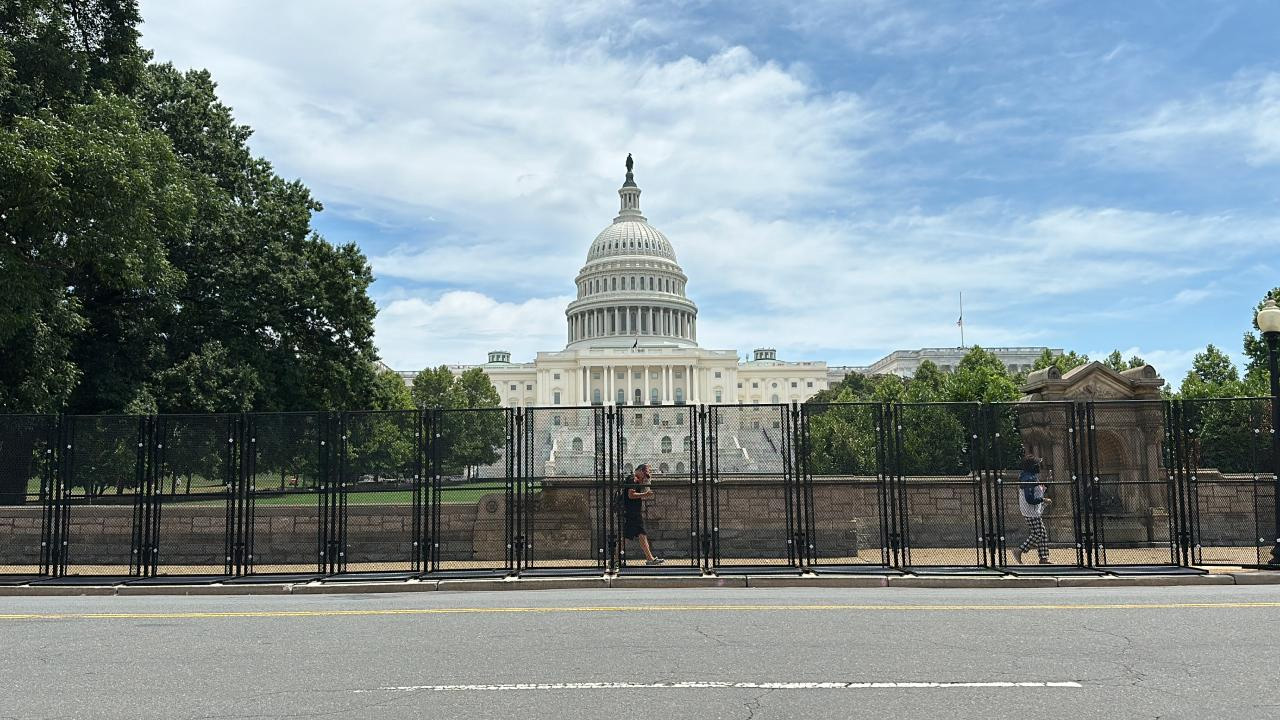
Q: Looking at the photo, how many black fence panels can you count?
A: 14